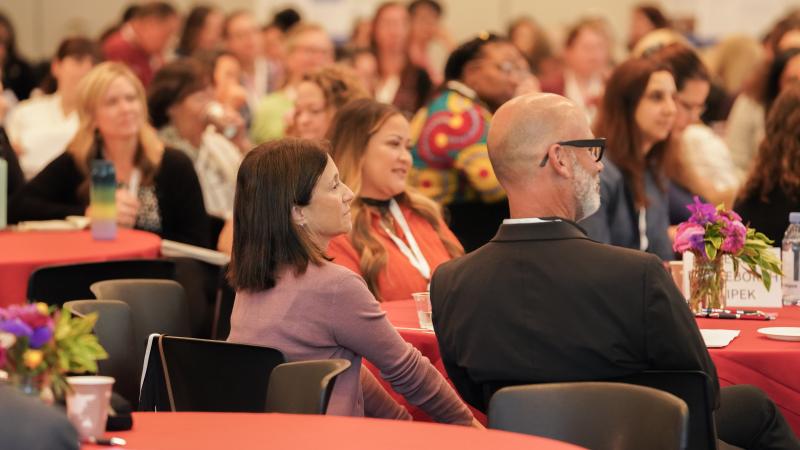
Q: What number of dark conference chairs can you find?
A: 7